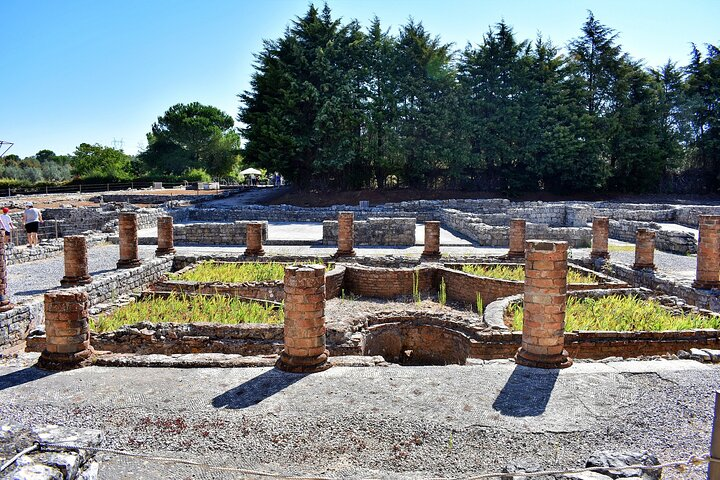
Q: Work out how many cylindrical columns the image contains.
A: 14